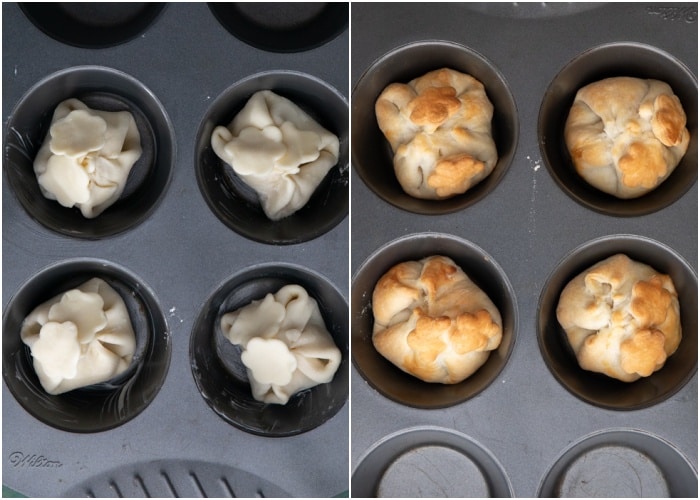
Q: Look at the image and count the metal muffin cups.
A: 12